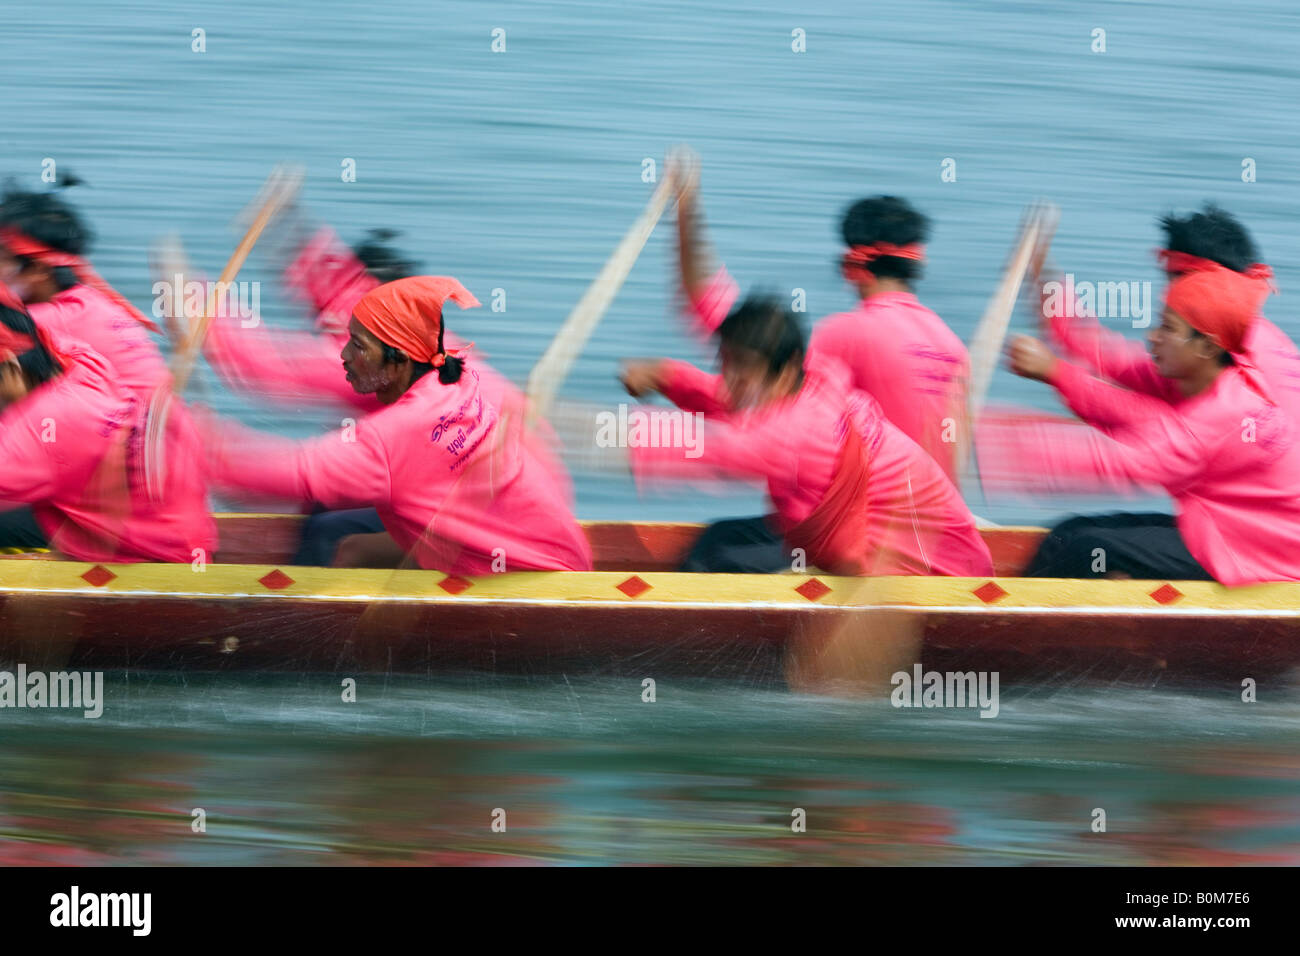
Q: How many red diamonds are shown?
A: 7